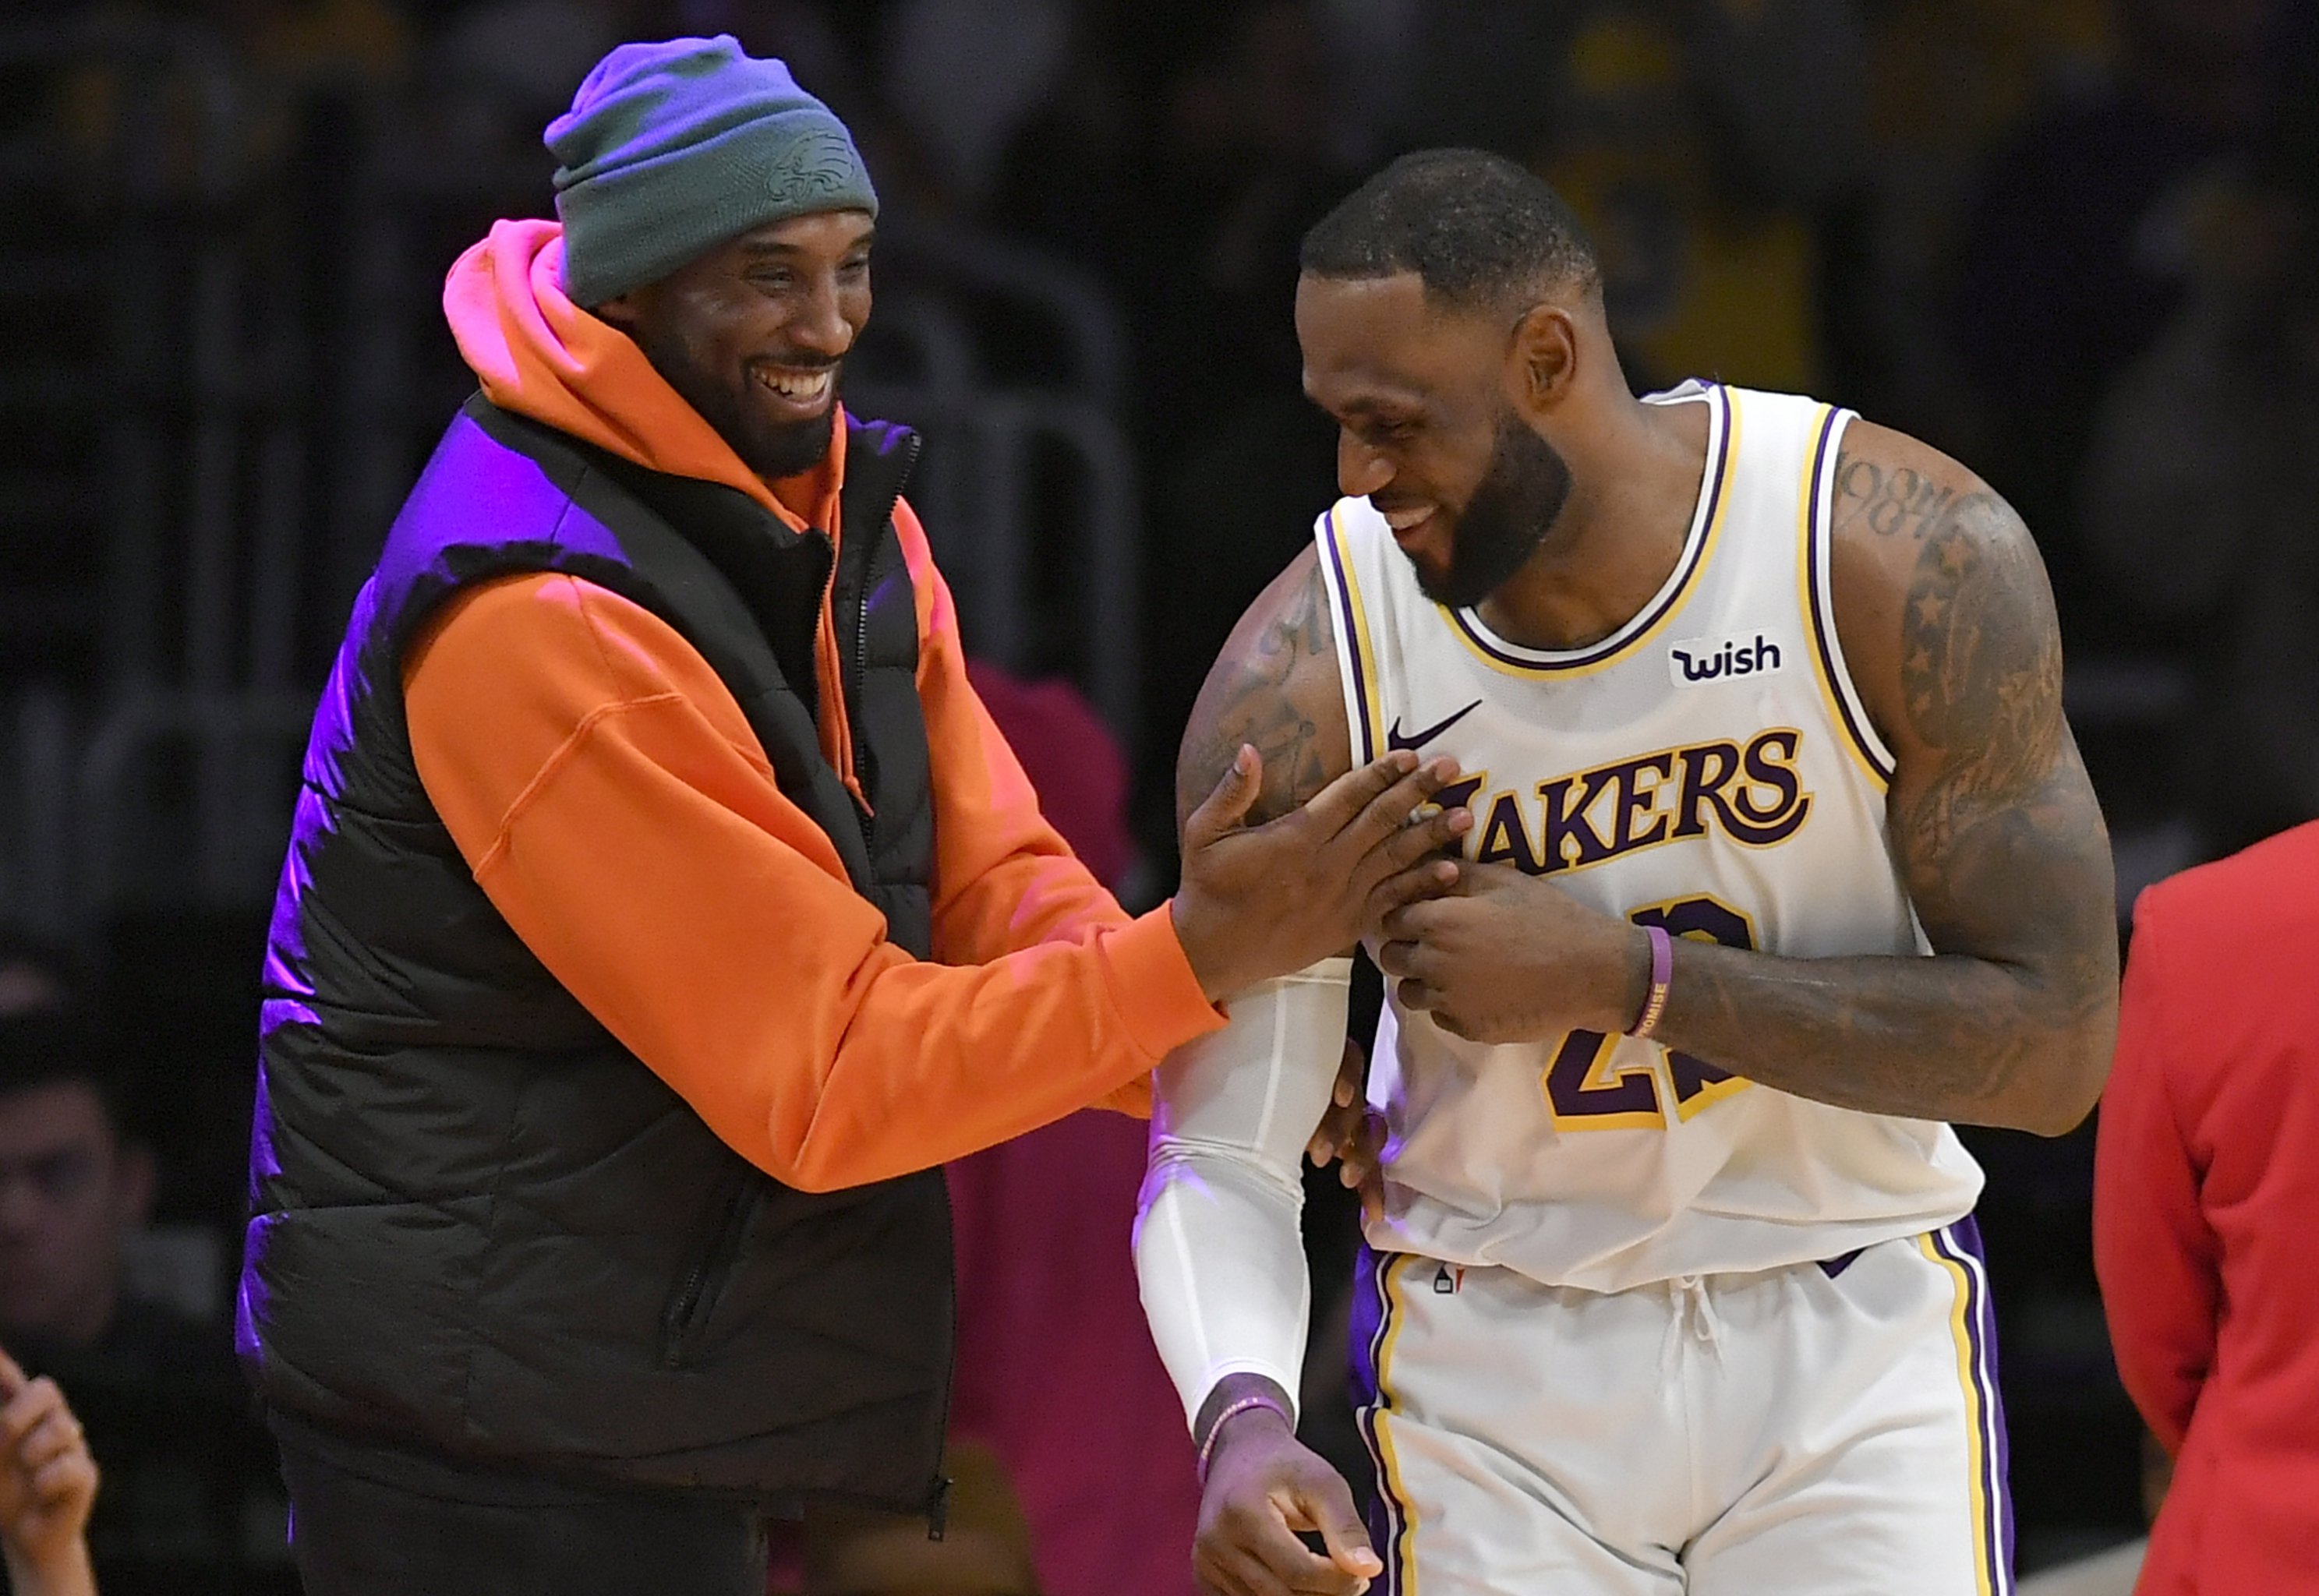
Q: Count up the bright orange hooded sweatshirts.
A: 1